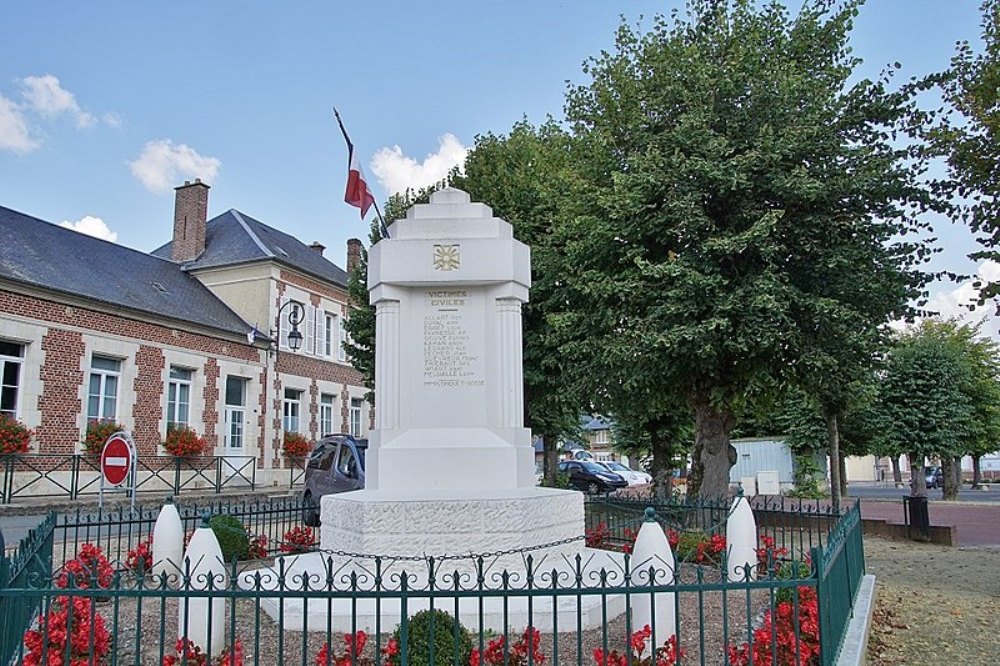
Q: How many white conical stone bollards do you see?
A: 4